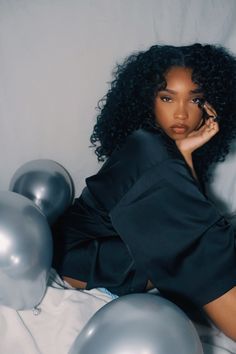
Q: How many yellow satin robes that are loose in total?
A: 0